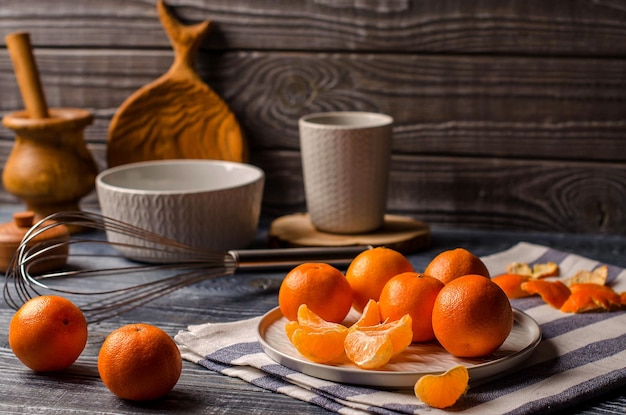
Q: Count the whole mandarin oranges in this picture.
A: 7